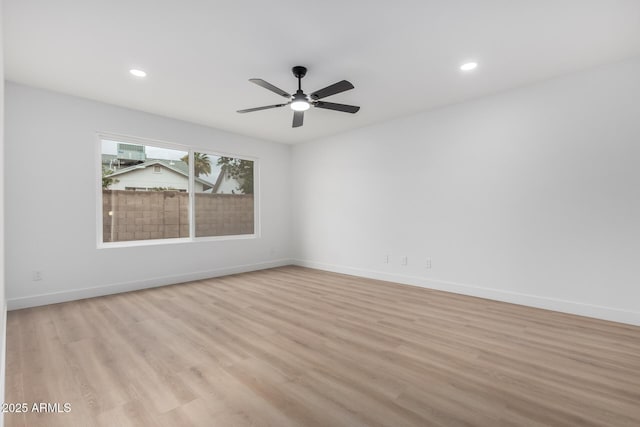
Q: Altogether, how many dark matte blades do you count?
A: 5